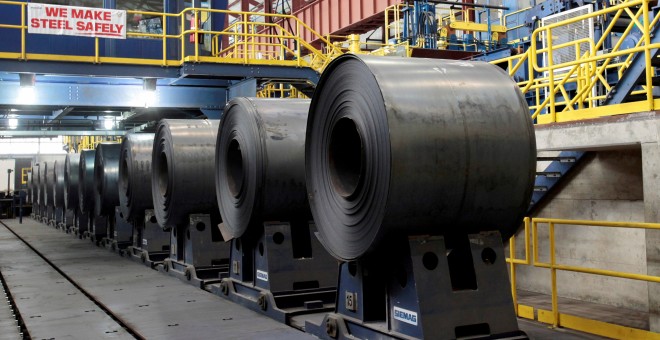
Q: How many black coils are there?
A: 12